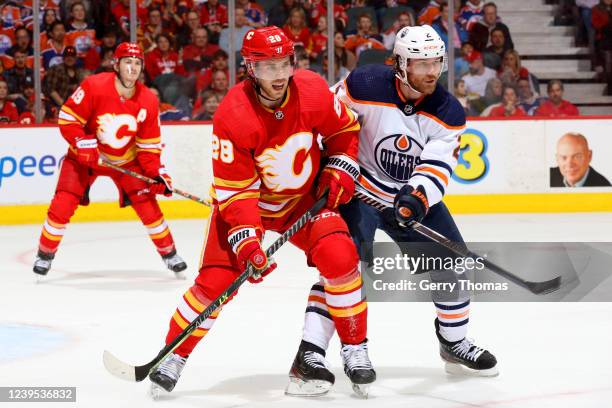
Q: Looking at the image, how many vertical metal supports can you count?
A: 5